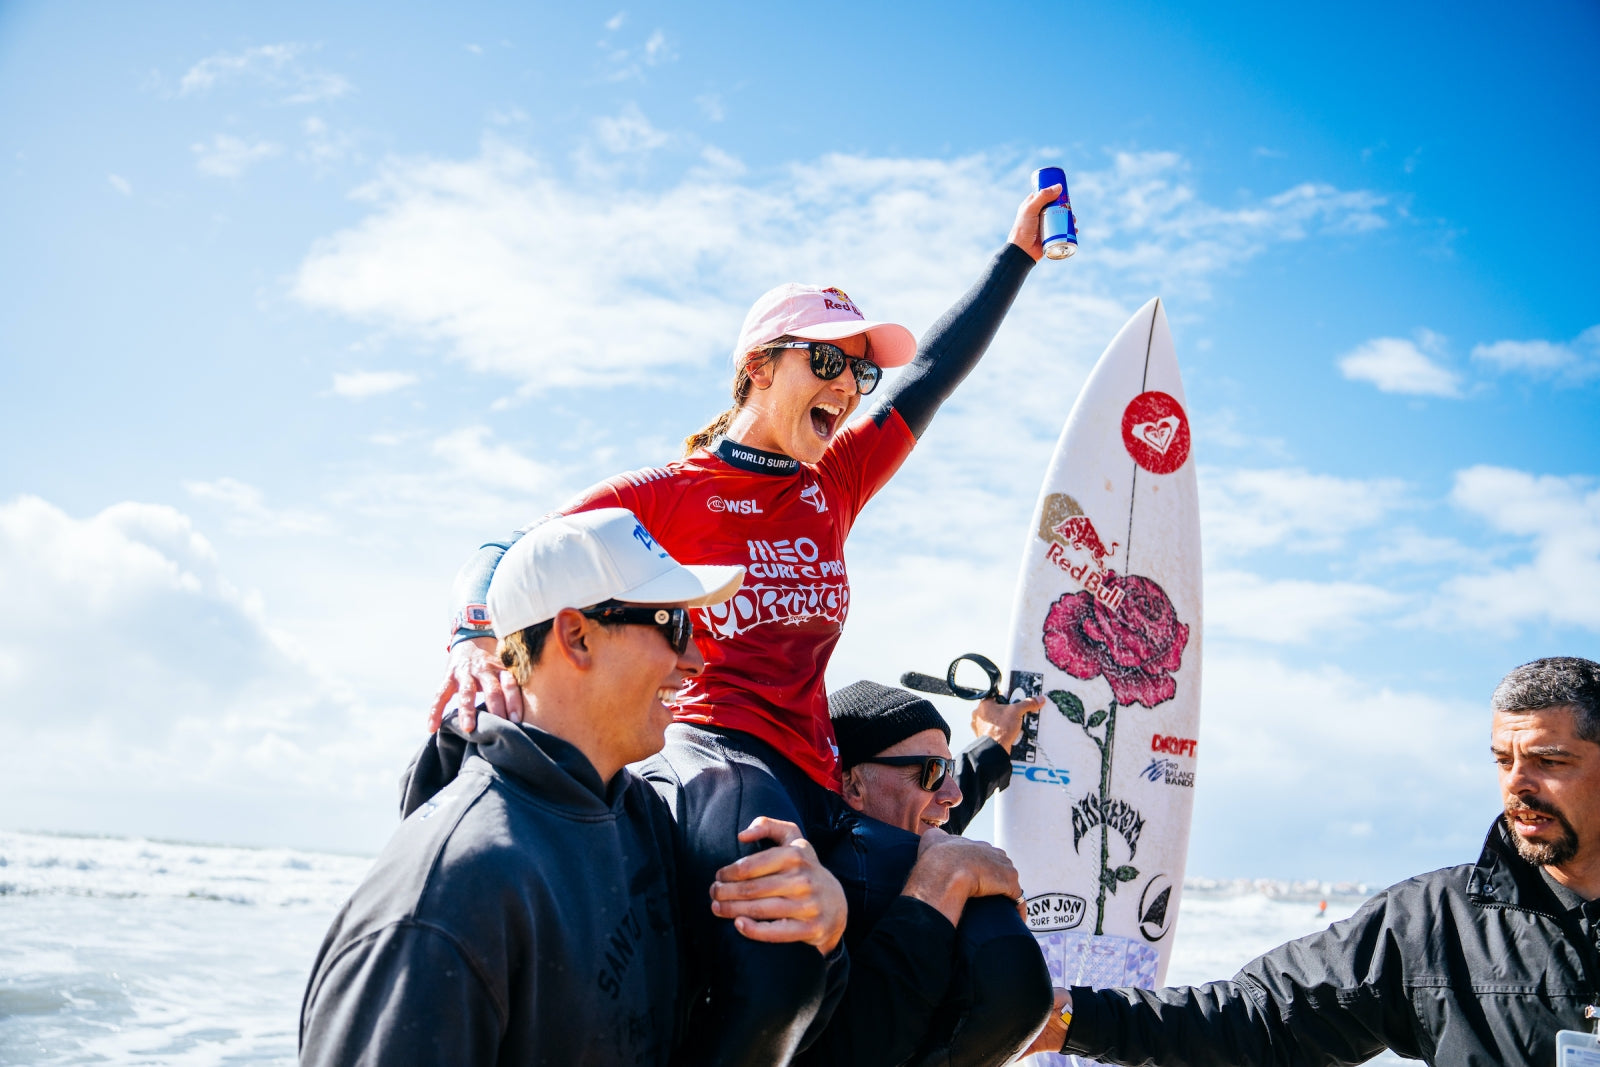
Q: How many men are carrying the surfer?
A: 2